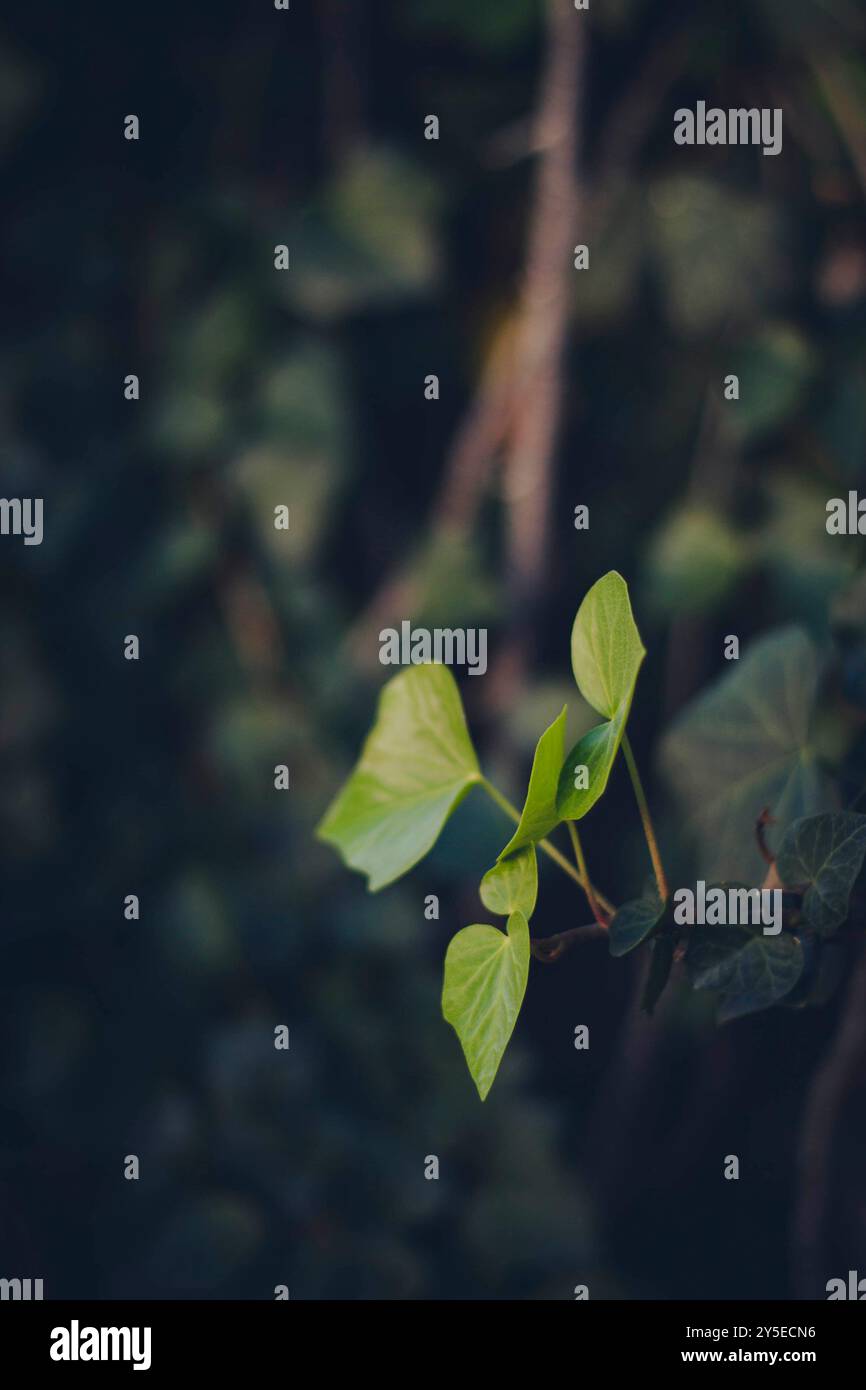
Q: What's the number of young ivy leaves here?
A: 5